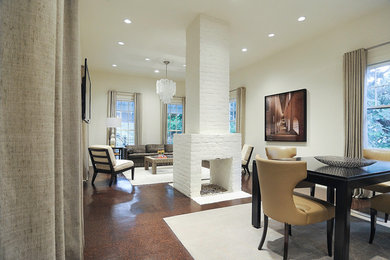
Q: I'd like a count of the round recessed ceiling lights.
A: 9